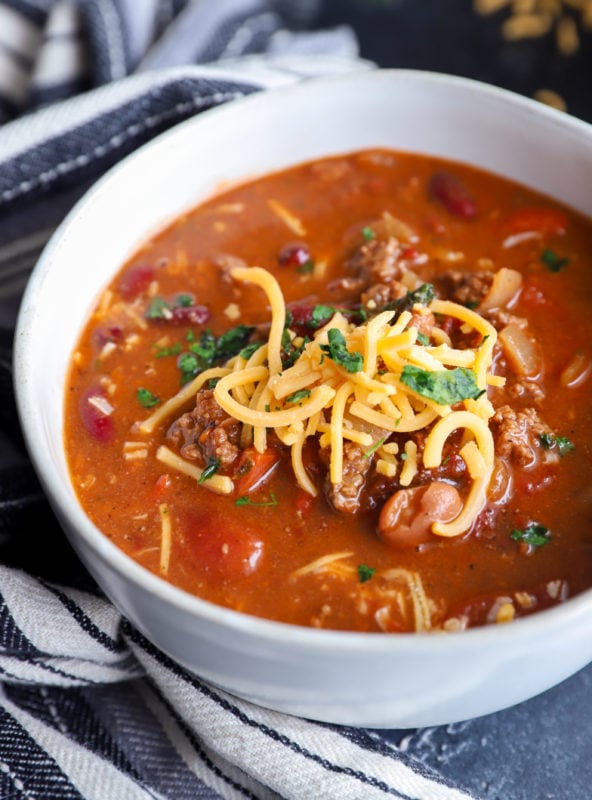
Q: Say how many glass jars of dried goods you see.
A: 0